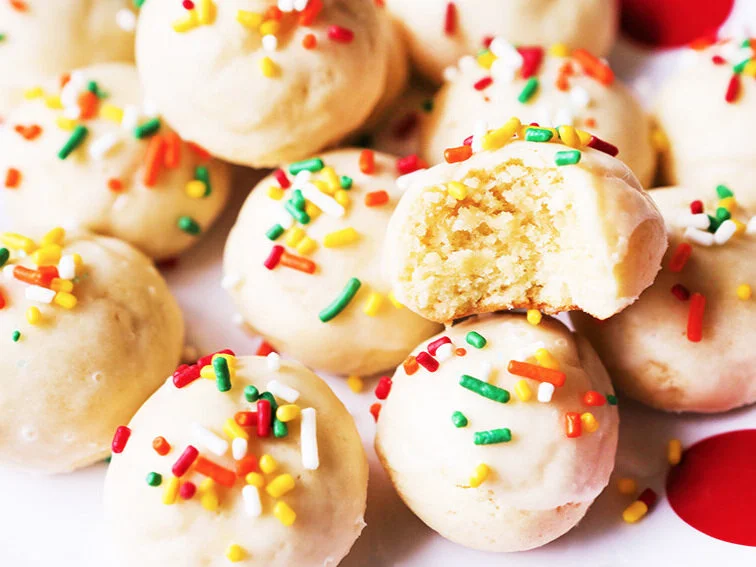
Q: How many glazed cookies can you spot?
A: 12